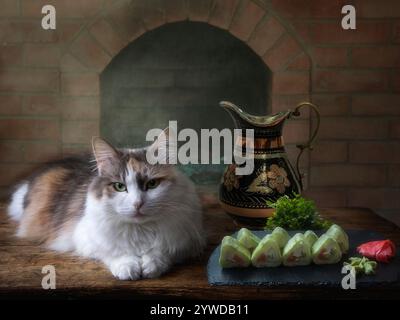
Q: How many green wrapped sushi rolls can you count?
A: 8